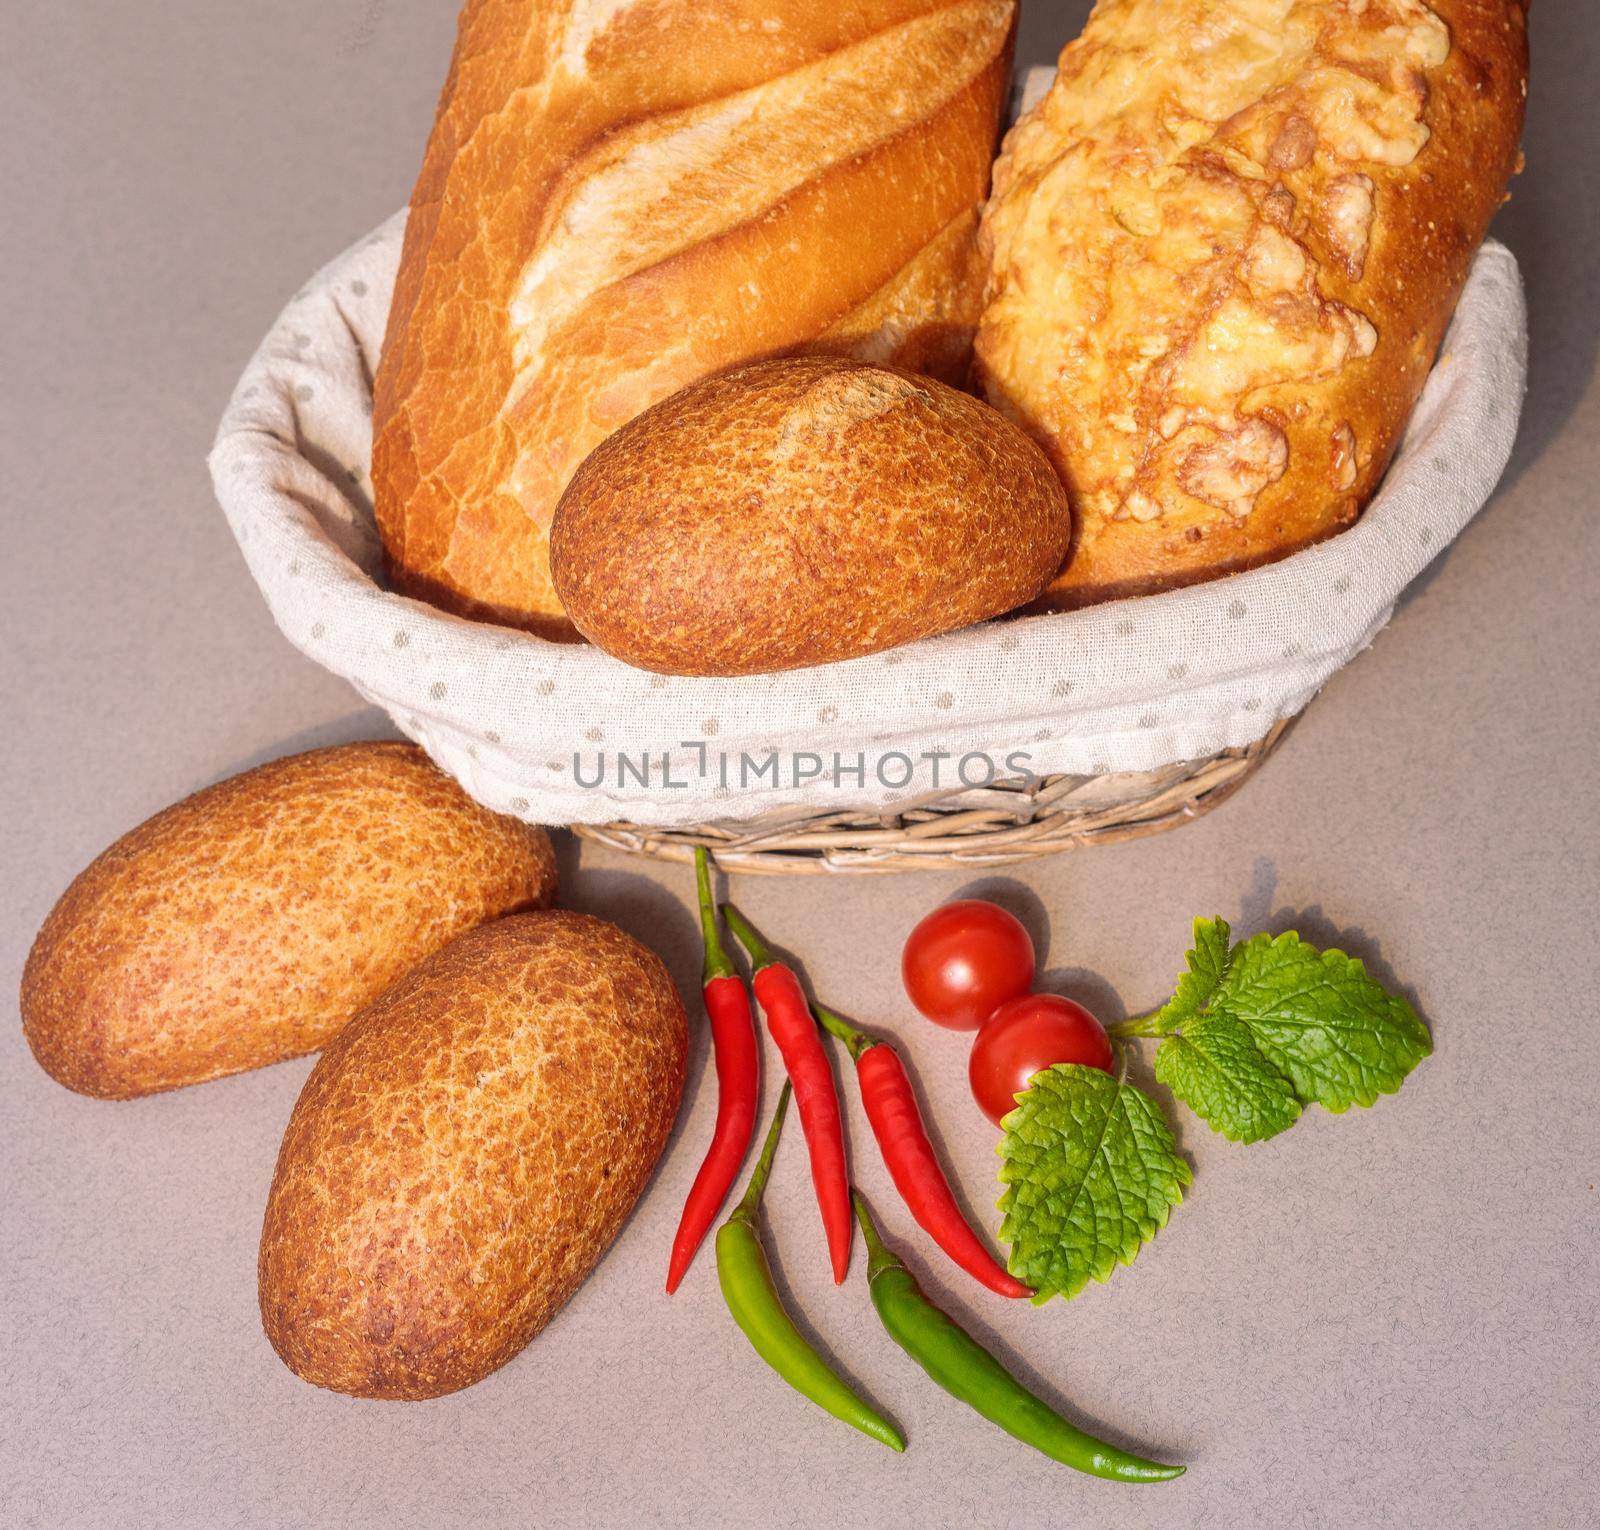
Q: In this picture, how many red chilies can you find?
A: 3